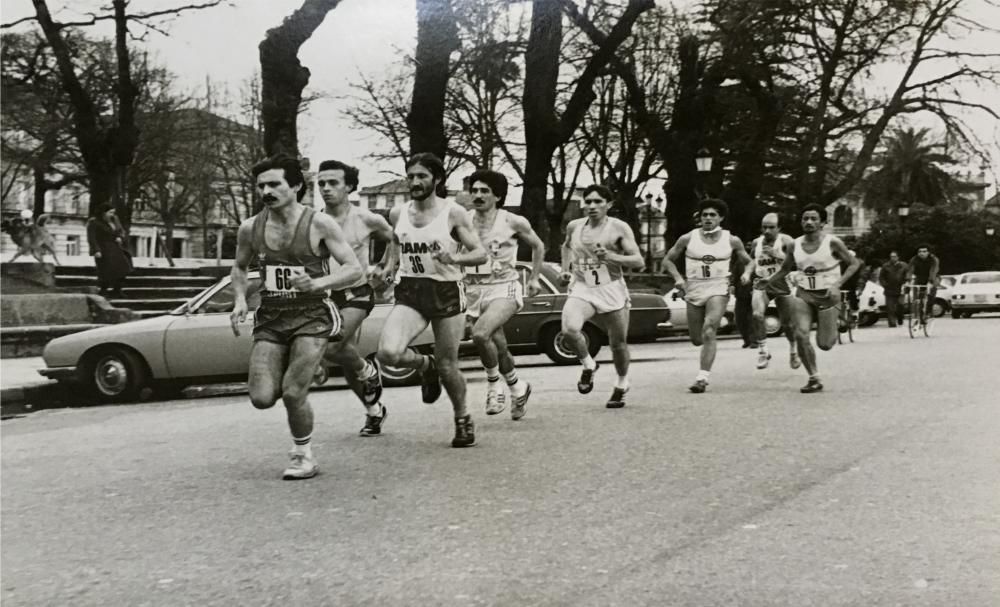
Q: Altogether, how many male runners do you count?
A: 8